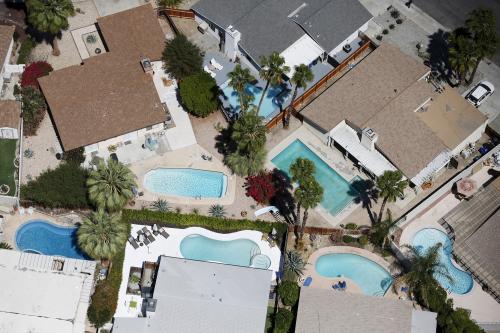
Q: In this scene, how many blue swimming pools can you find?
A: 7